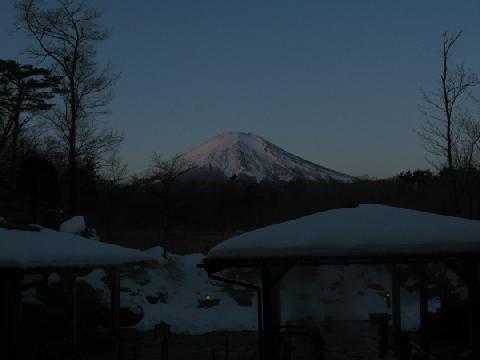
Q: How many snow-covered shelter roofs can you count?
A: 2